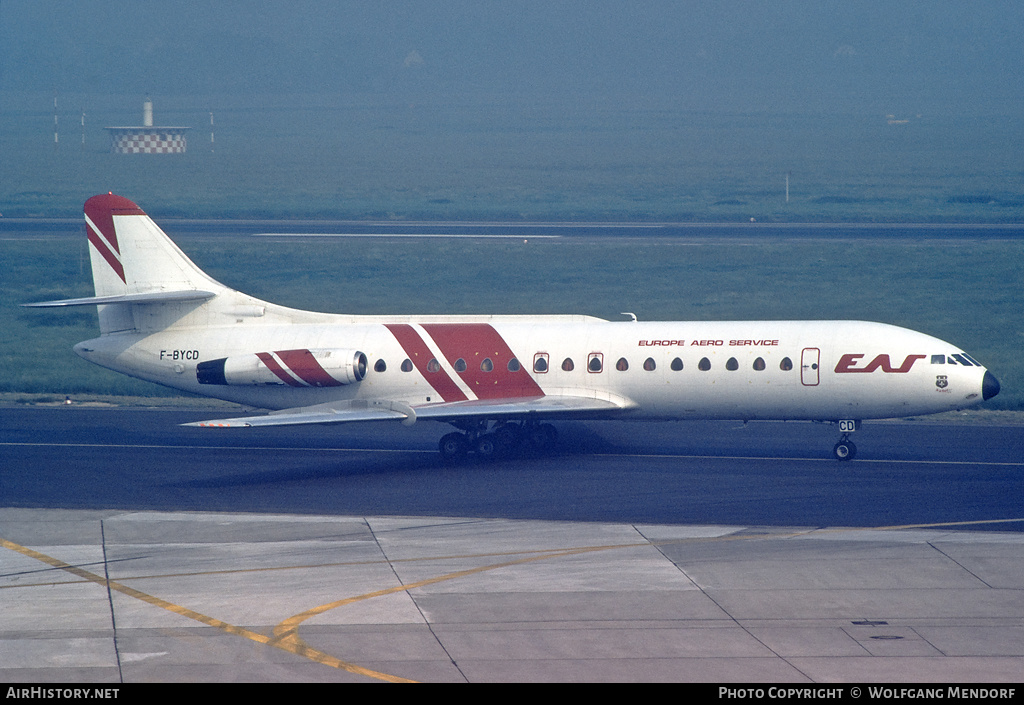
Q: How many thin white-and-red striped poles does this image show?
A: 3